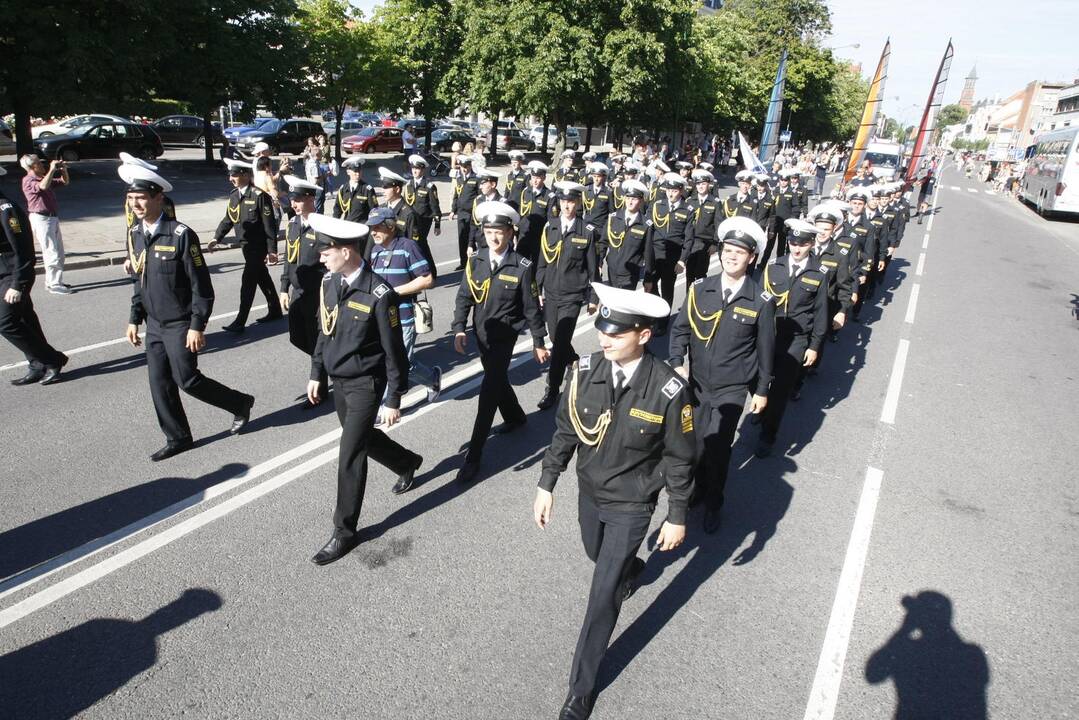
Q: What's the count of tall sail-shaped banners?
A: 3